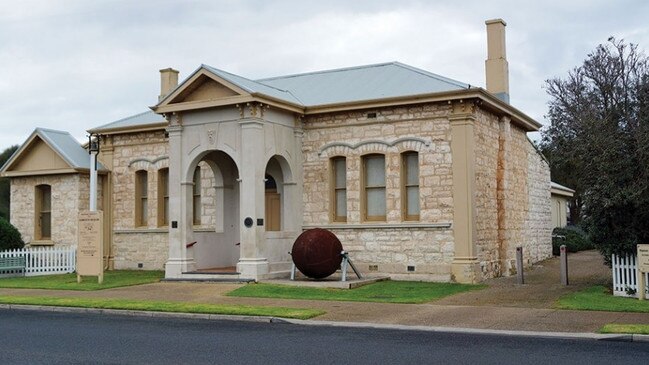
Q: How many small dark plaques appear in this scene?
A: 3